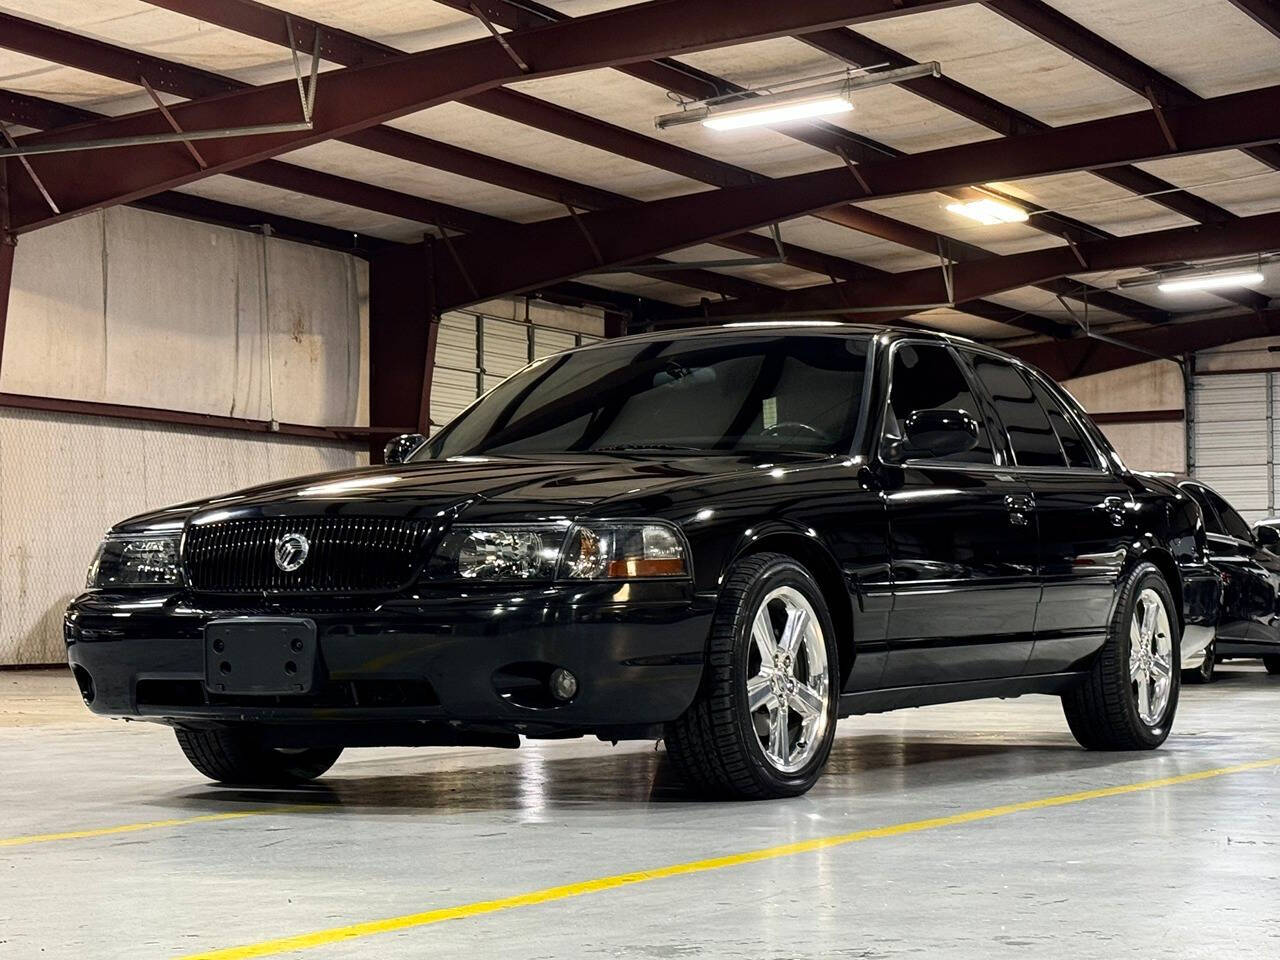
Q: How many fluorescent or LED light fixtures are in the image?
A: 3